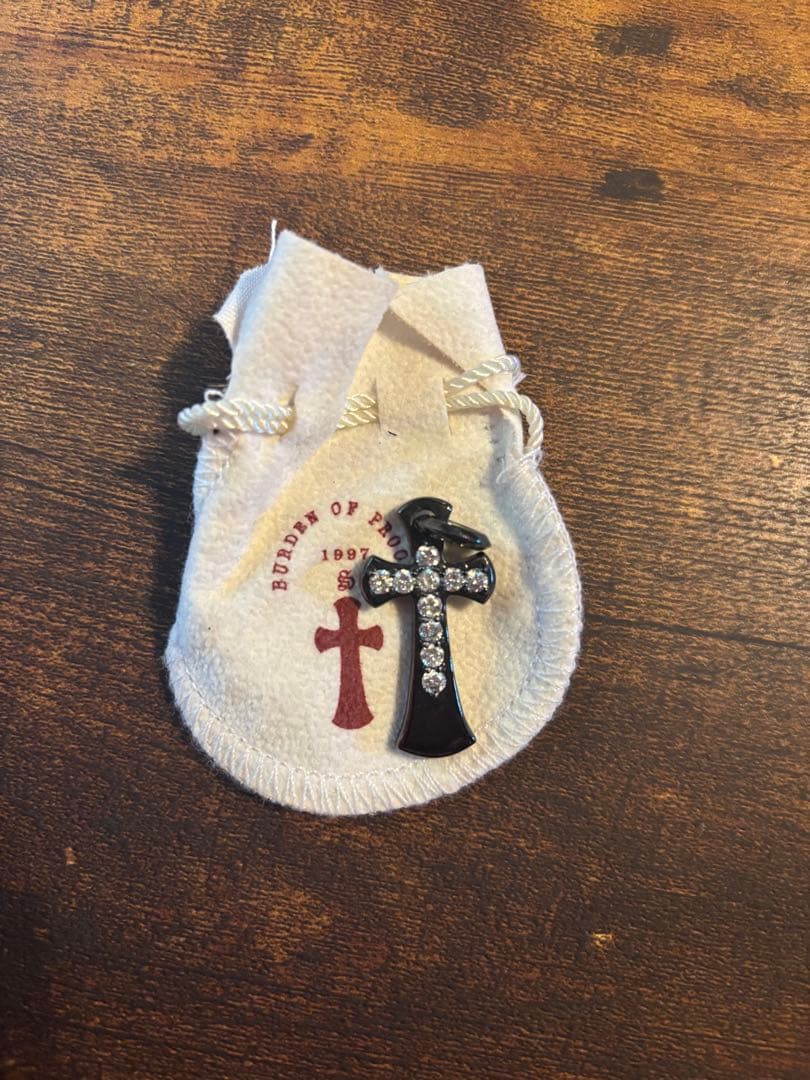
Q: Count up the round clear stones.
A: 10